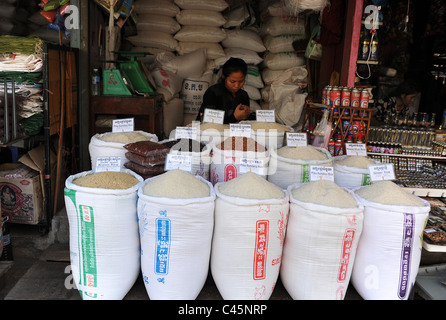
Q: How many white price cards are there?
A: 12